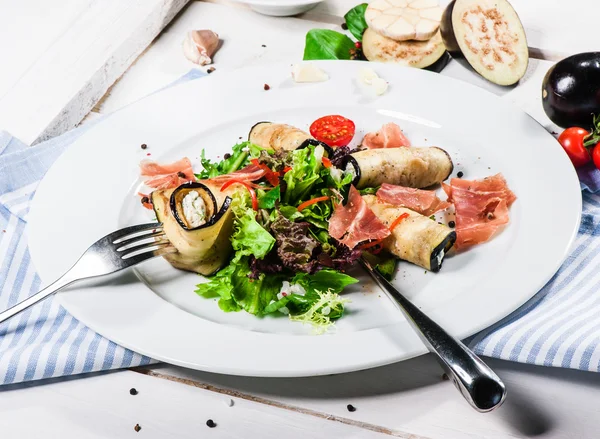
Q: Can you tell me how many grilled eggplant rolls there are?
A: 4